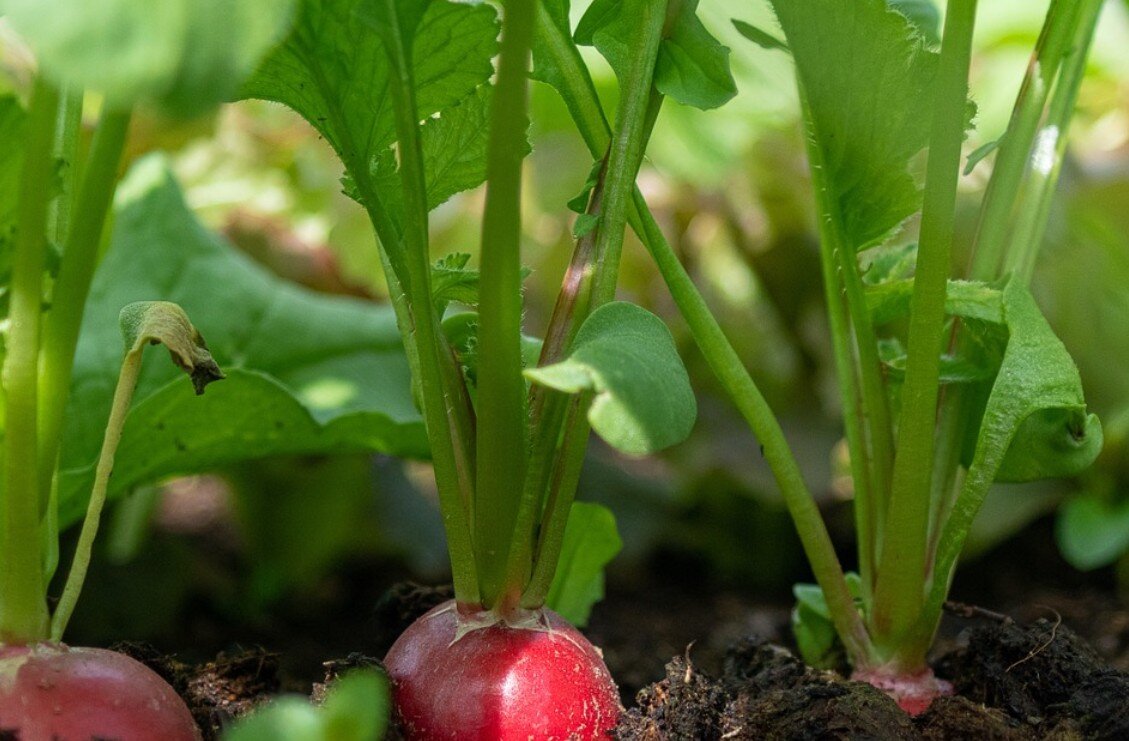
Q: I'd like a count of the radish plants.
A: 3